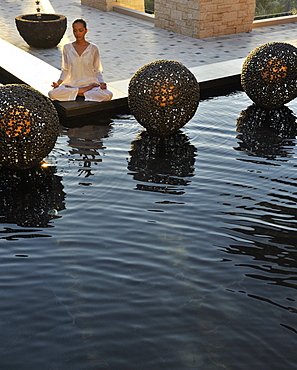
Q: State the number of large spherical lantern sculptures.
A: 3